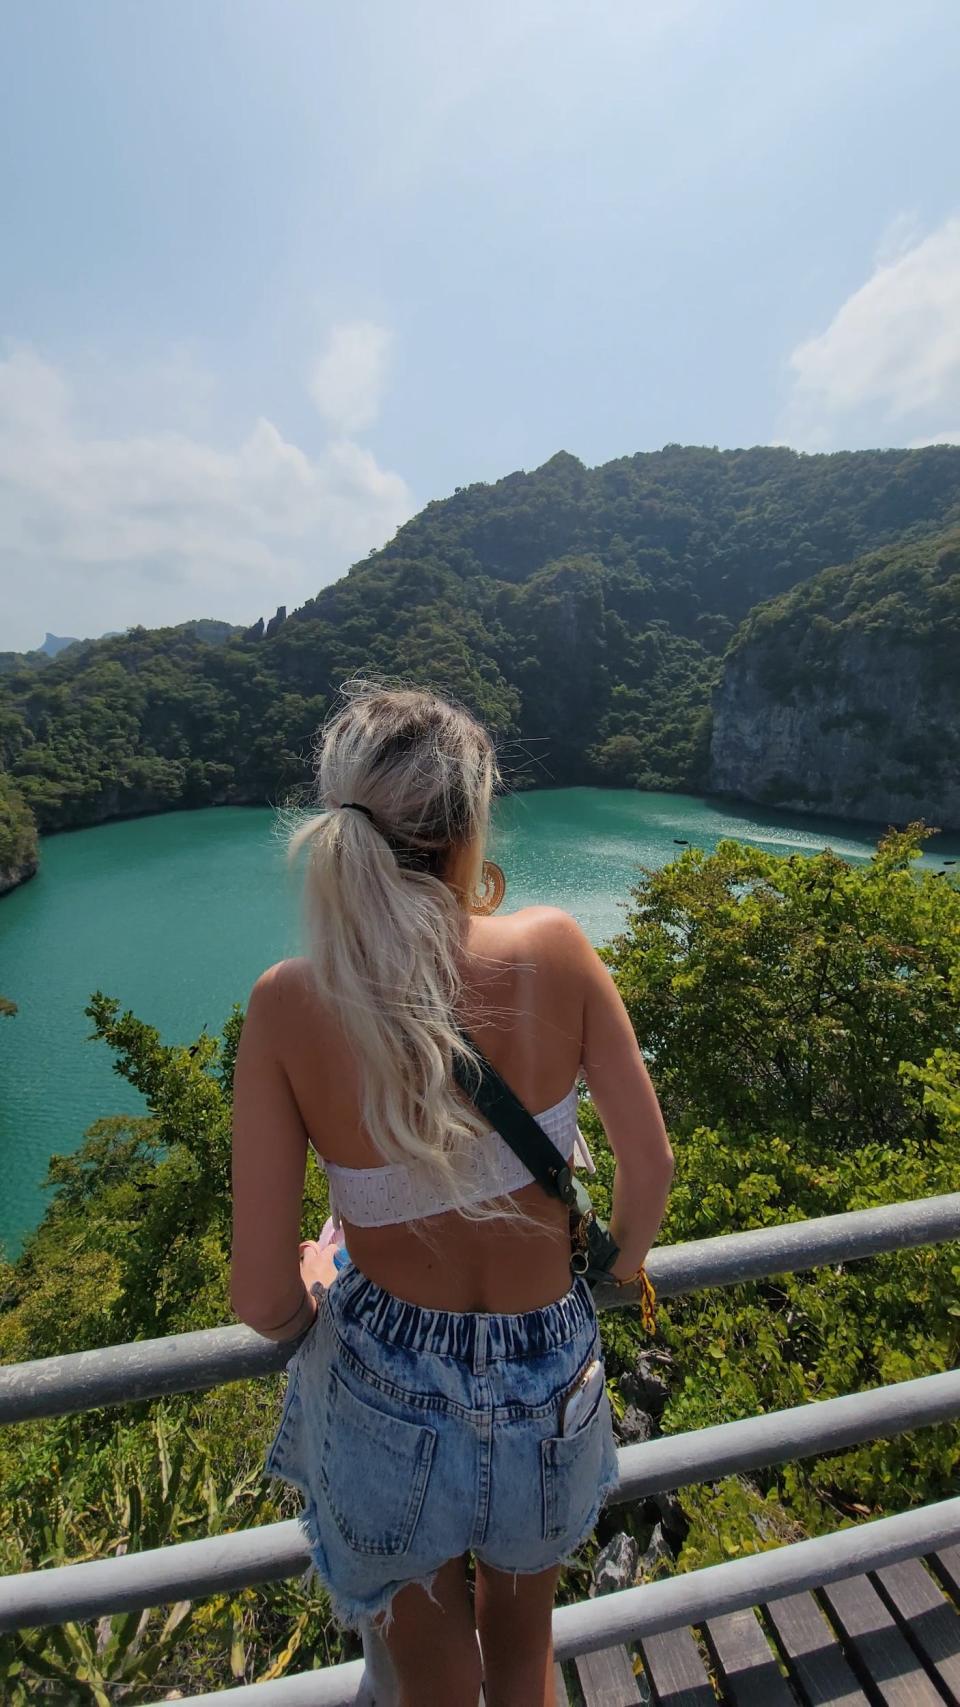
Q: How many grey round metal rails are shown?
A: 3